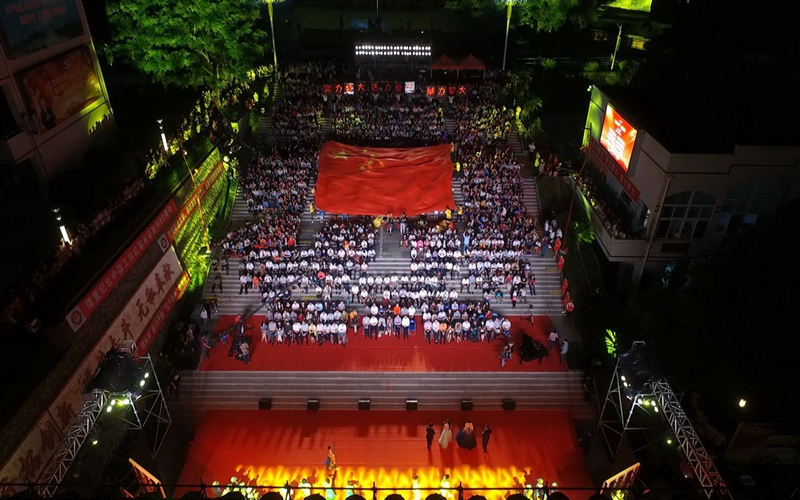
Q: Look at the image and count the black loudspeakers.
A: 6